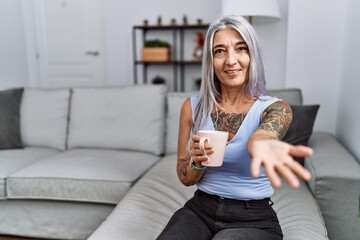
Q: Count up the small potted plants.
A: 5